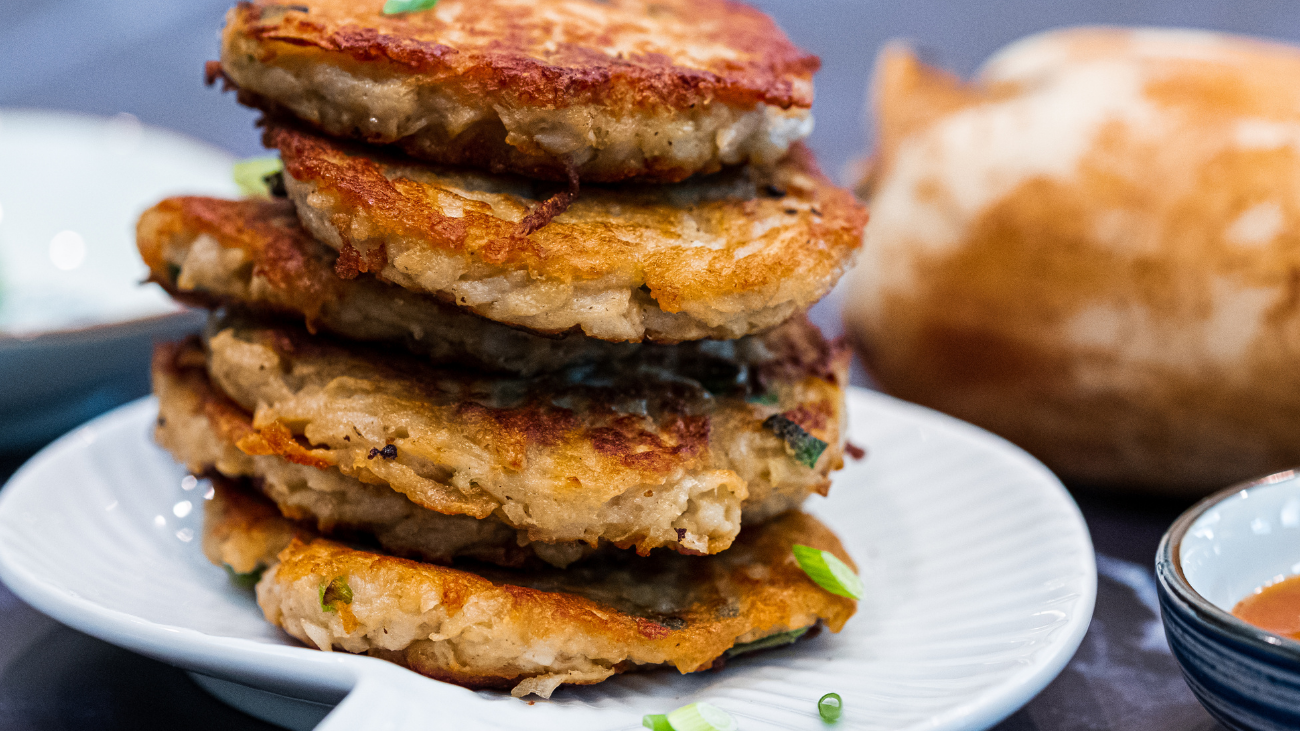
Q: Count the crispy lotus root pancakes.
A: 6